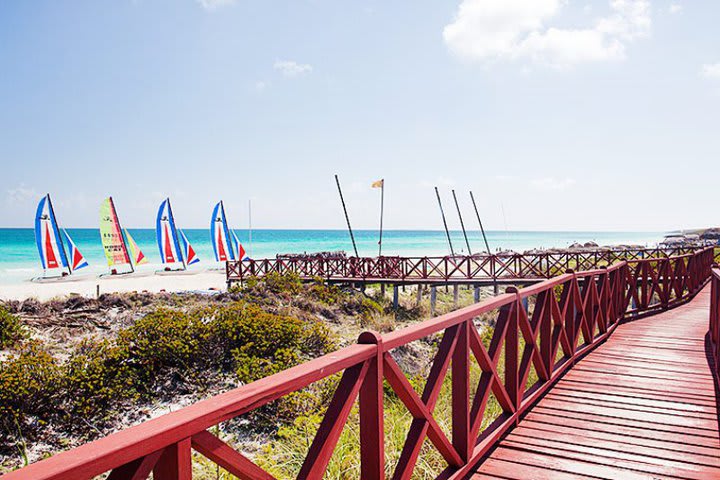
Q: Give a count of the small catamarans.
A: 4